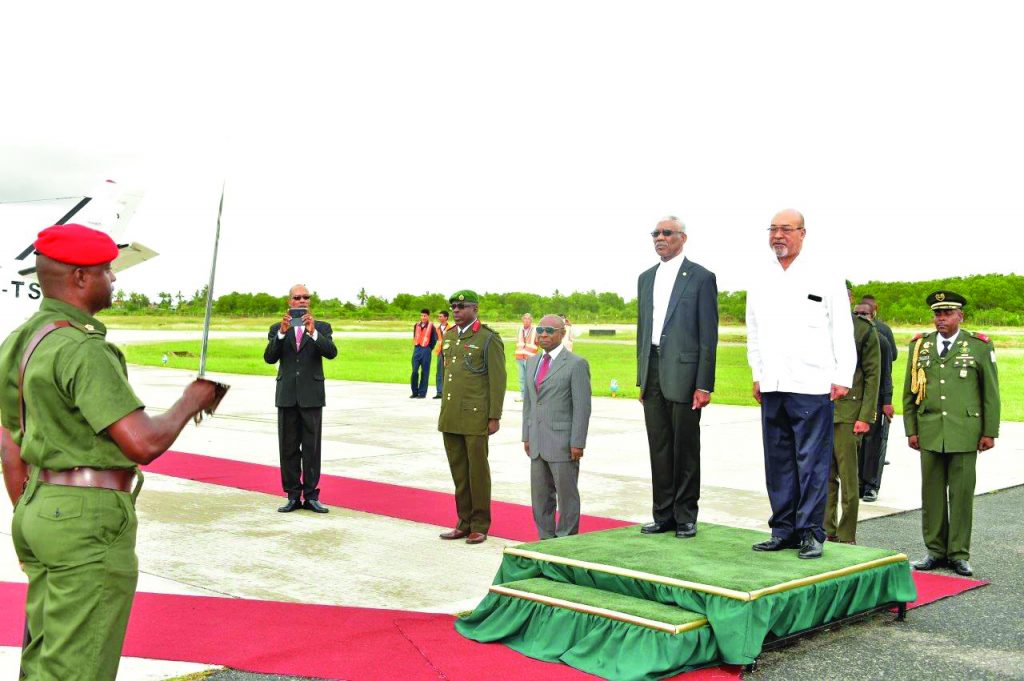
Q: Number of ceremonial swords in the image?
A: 1